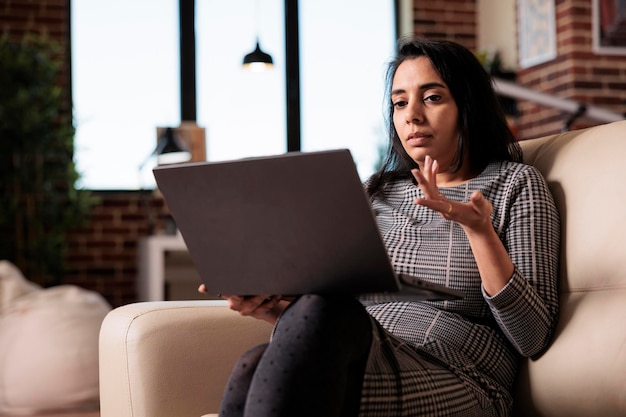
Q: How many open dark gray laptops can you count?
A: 1